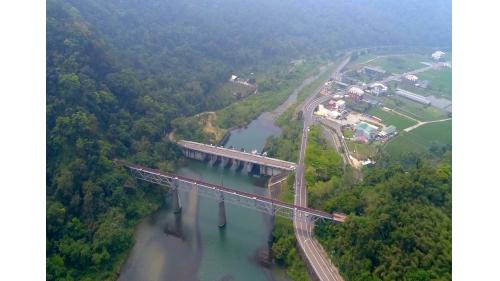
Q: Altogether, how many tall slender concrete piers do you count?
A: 3